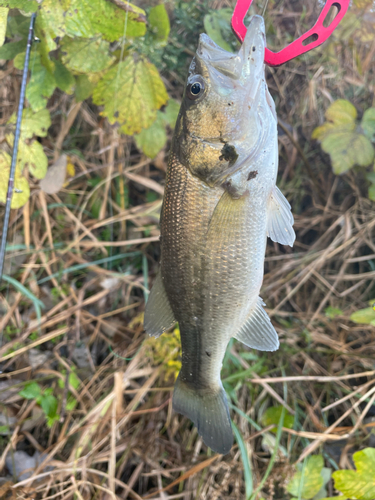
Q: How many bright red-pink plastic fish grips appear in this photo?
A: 1